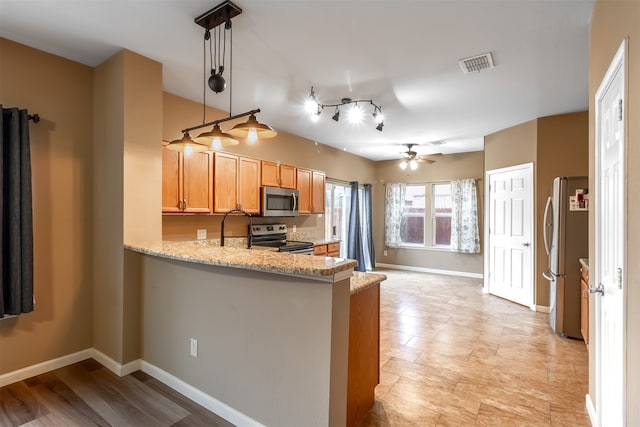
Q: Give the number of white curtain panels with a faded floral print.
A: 2